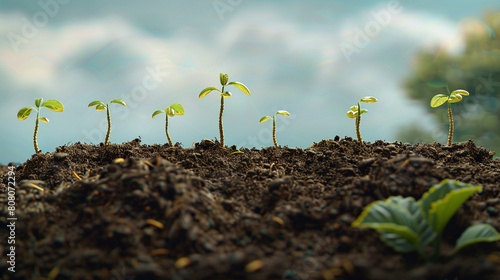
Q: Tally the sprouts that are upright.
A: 7